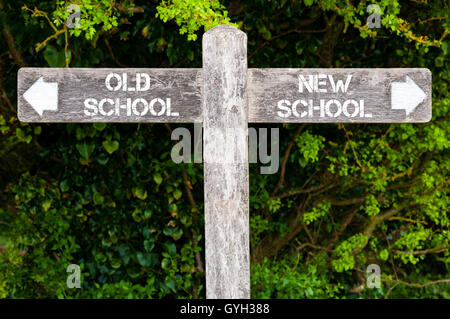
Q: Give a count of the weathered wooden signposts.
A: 1